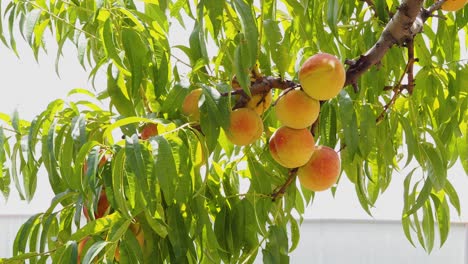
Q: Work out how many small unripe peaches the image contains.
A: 0